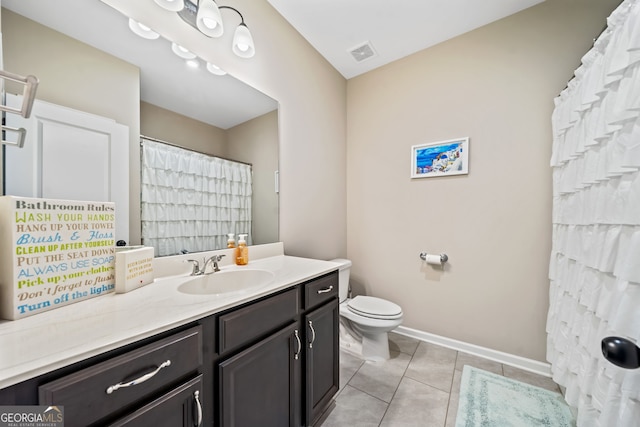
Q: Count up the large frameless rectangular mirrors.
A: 1